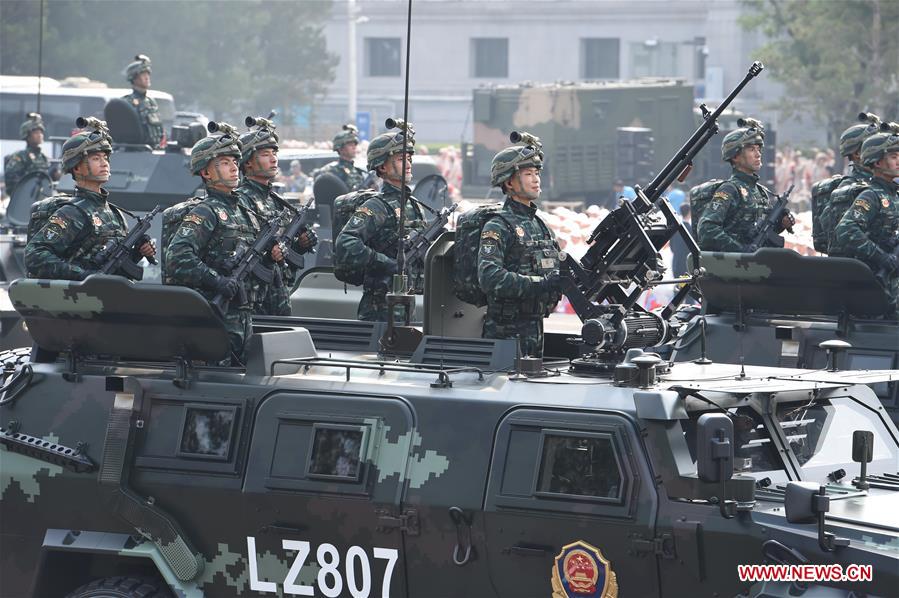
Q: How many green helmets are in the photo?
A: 11